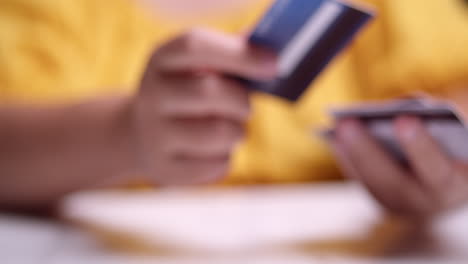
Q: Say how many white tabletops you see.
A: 1